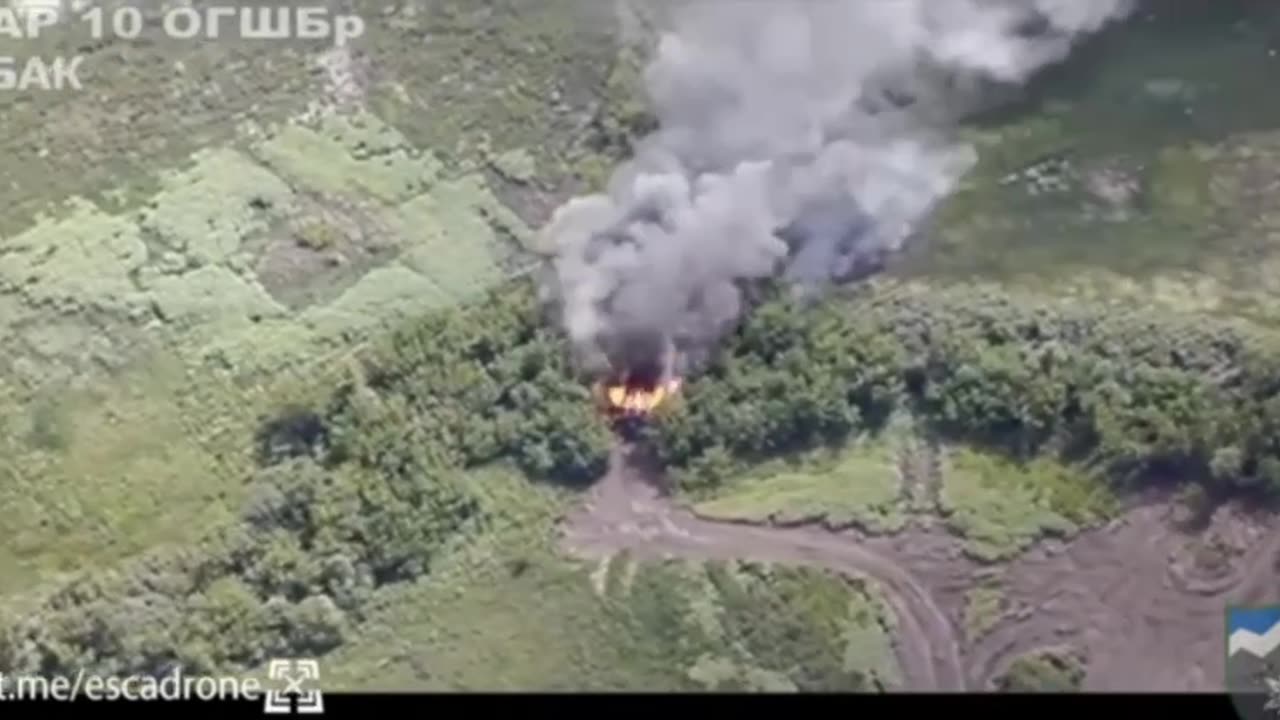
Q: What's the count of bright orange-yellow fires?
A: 1